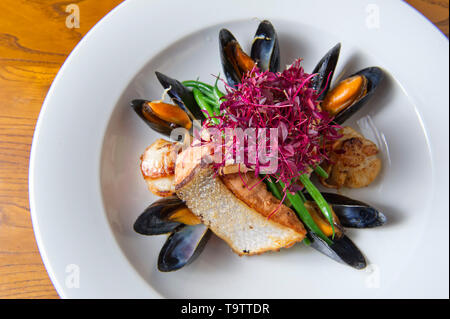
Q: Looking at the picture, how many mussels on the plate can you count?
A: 5